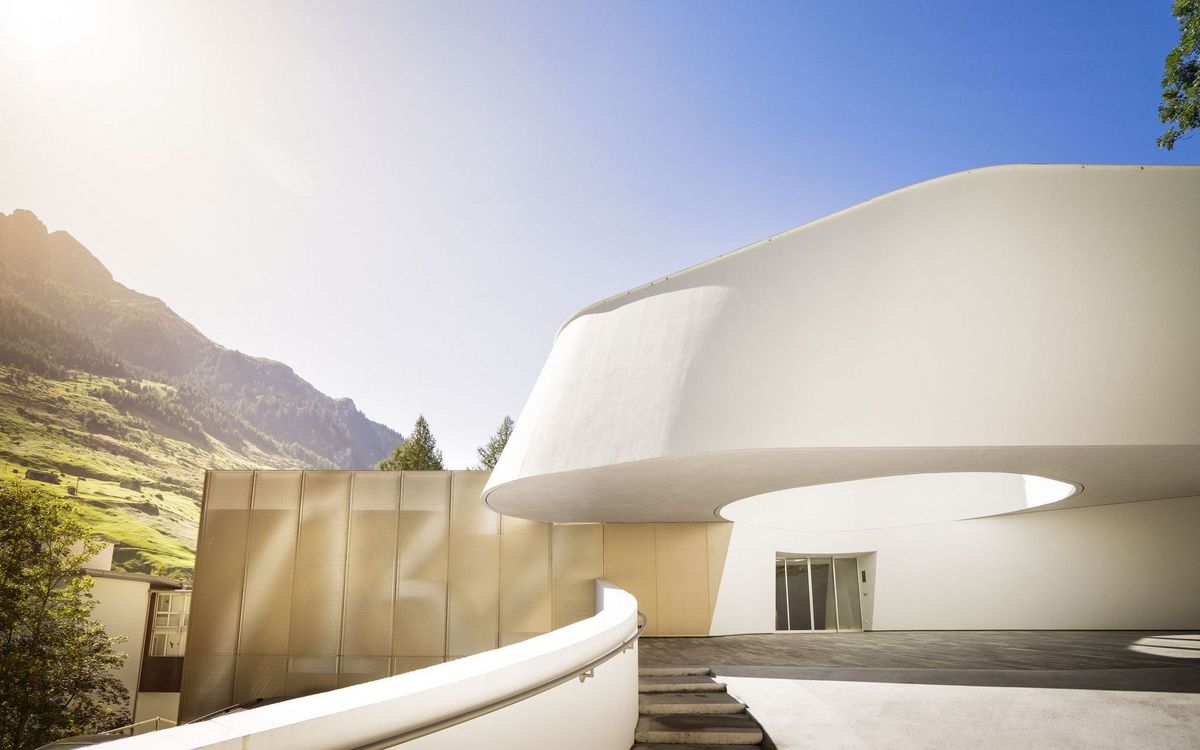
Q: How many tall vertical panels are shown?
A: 11